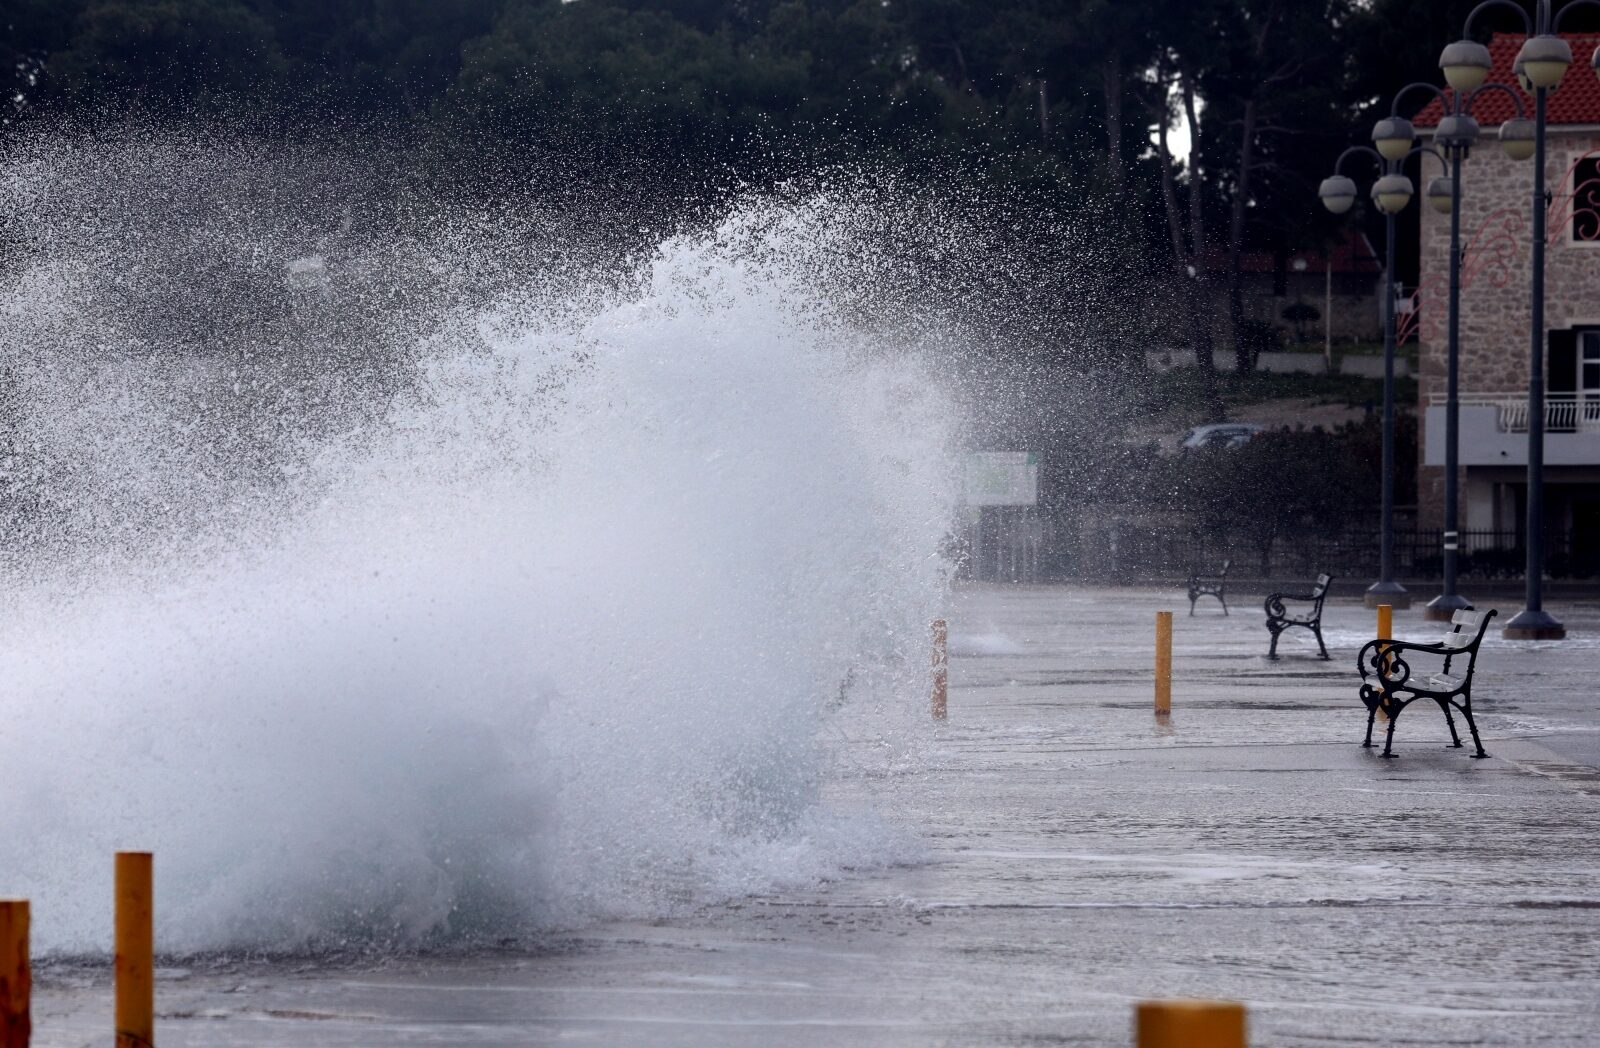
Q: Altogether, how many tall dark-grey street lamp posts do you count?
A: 3